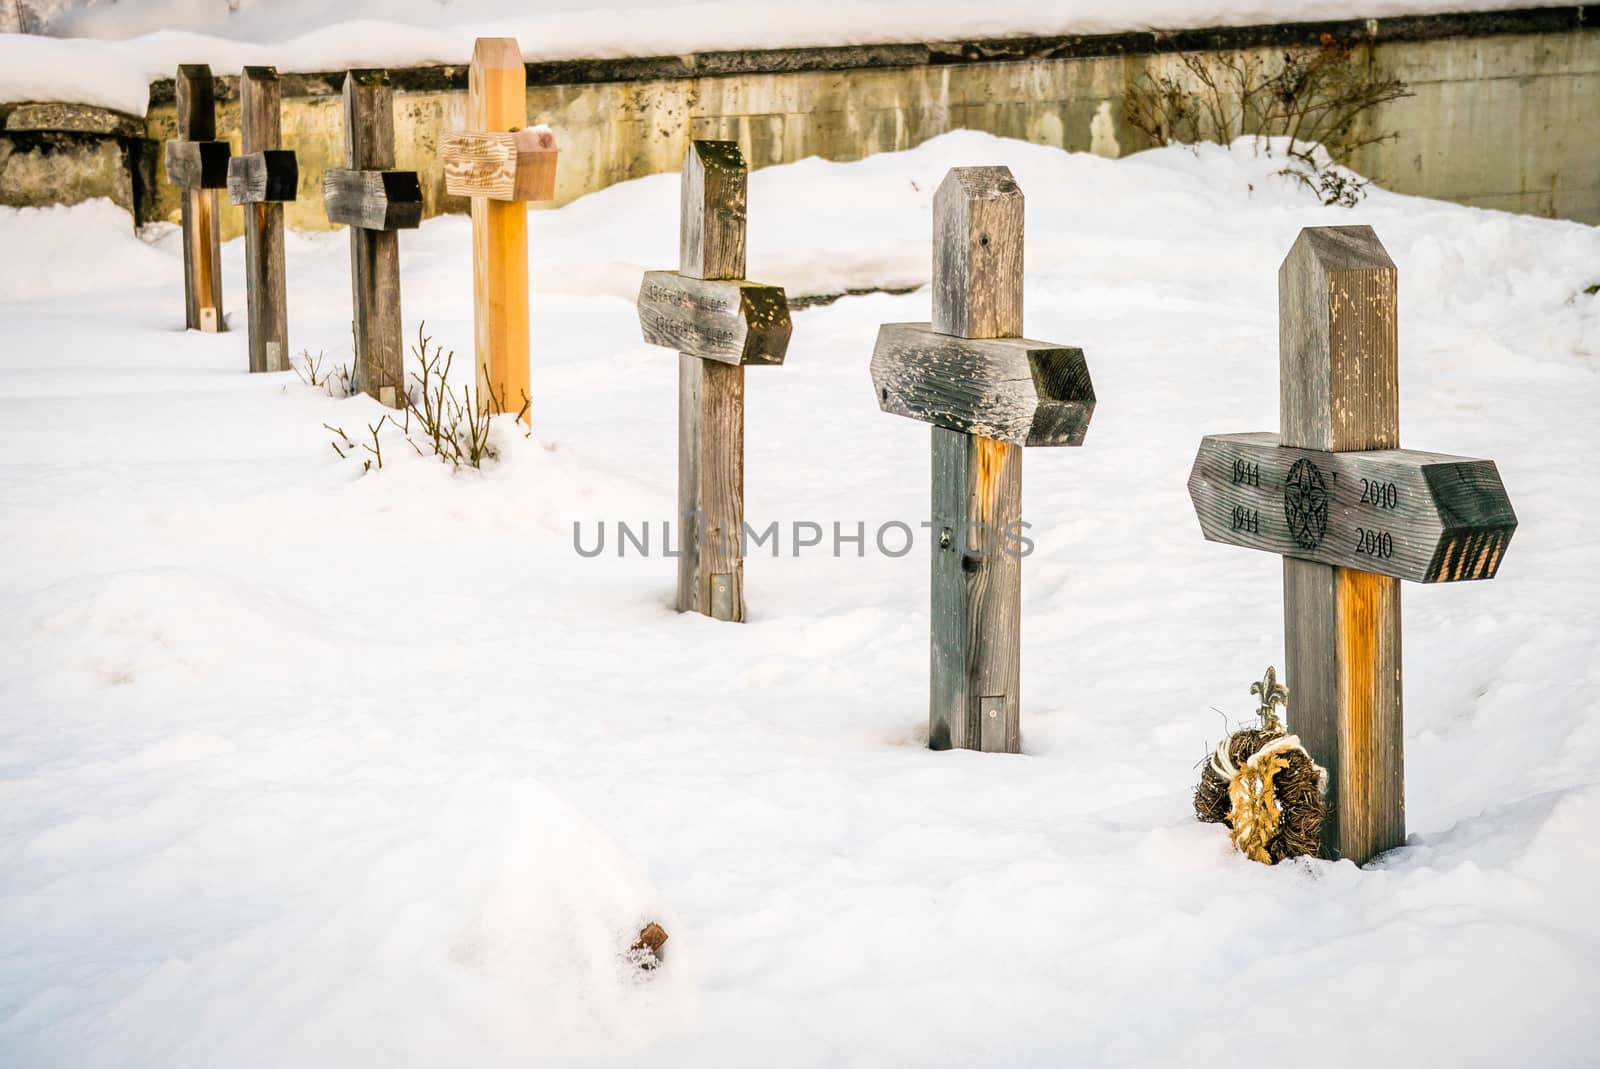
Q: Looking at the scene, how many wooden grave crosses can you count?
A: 7